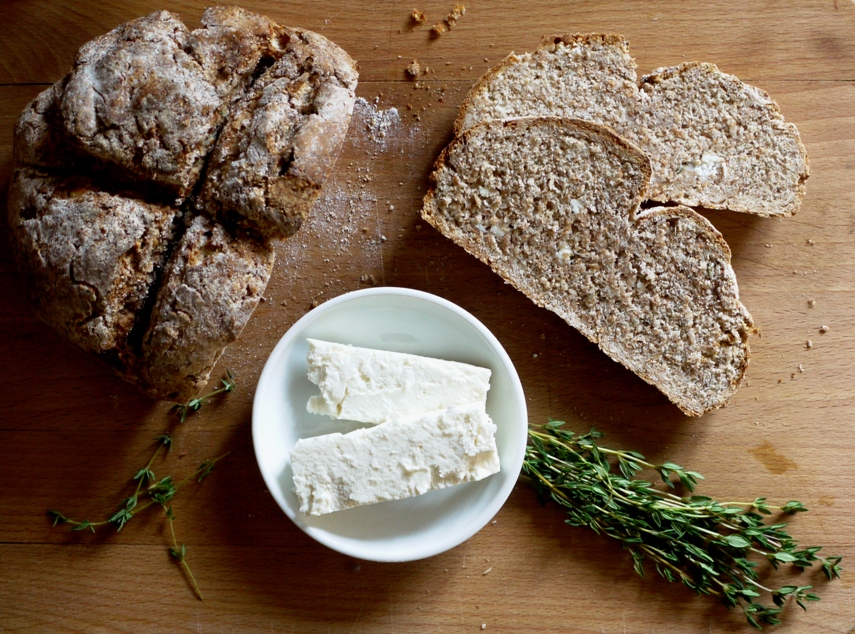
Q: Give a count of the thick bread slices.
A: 2